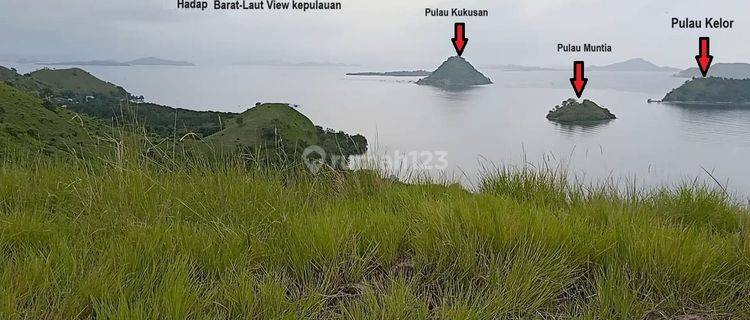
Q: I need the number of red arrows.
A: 3